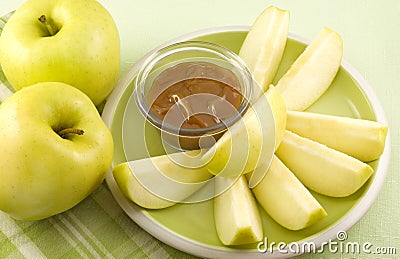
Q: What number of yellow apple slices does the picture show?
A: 8